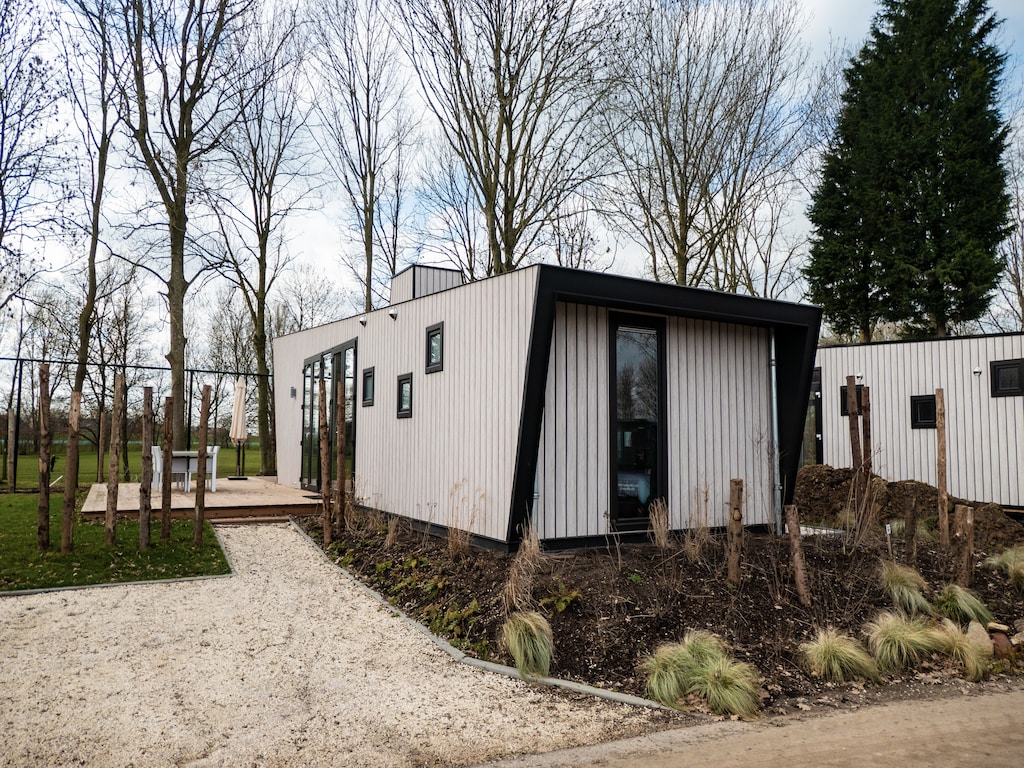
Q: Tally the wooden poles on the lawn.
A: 6